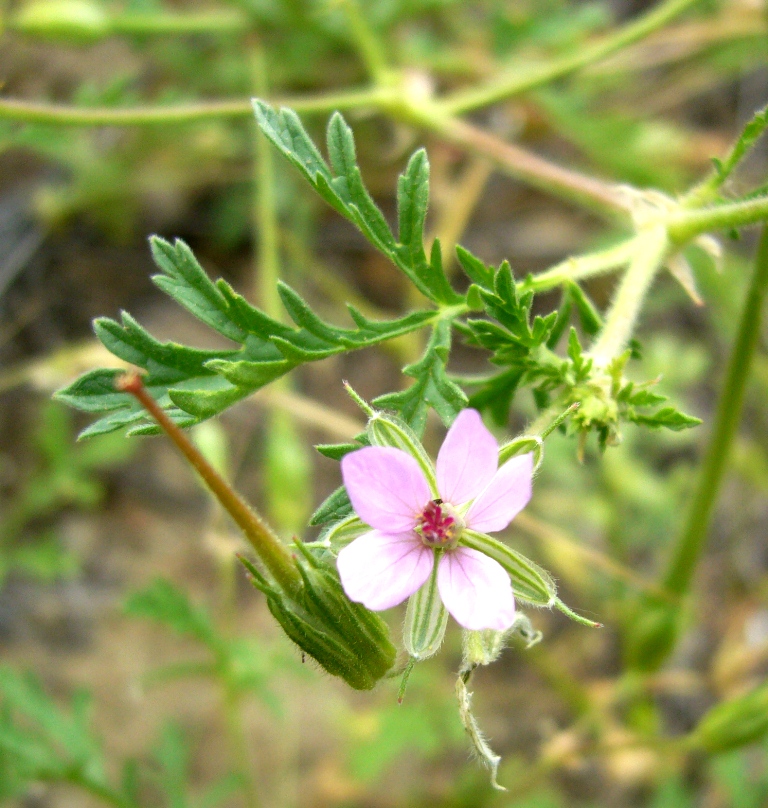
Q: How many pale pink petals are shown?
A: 5